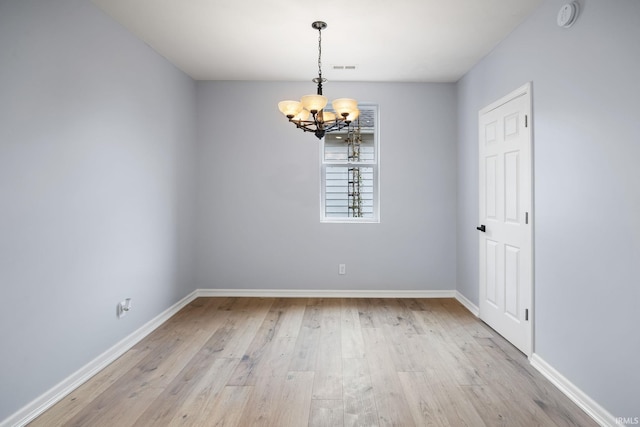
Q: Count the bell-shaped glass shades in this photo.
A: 6